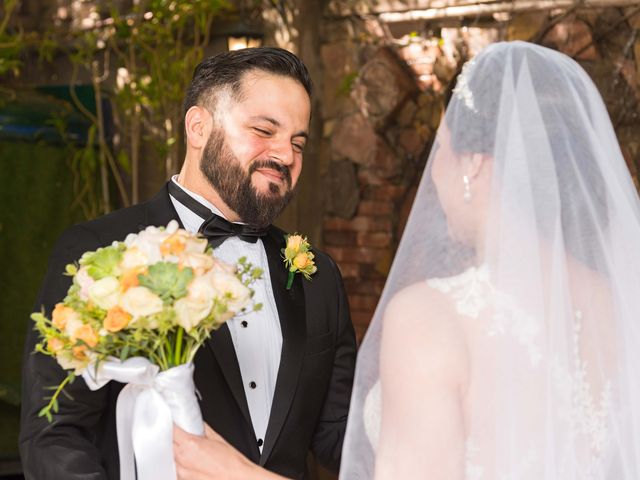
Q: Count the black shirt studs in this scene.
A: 3